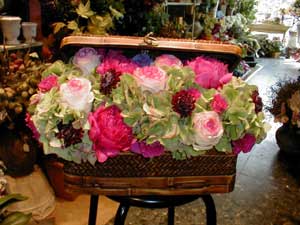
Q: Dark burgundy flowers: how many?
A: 4